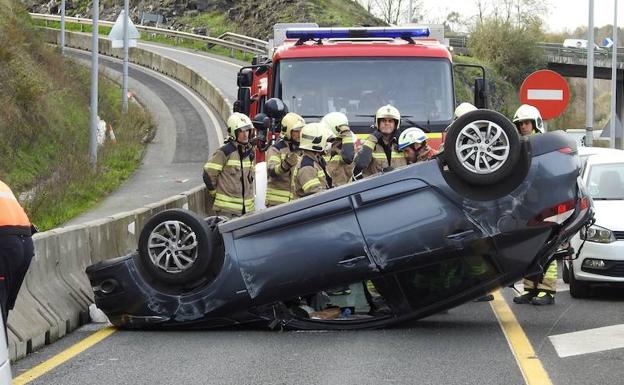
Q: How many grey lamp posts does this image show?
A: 5